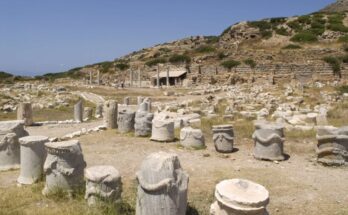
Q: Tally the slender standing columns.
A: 6